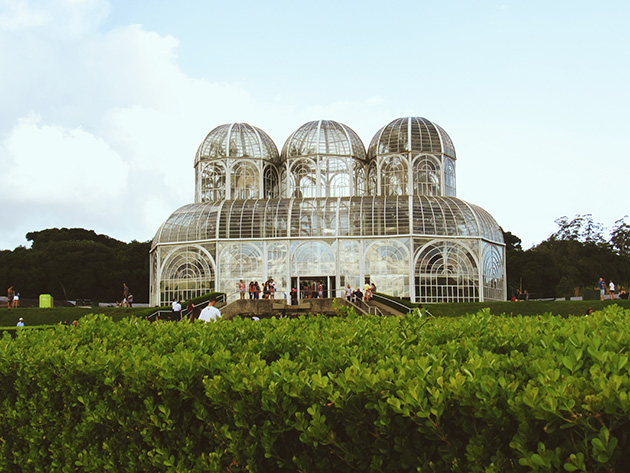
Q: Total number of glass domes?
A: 3